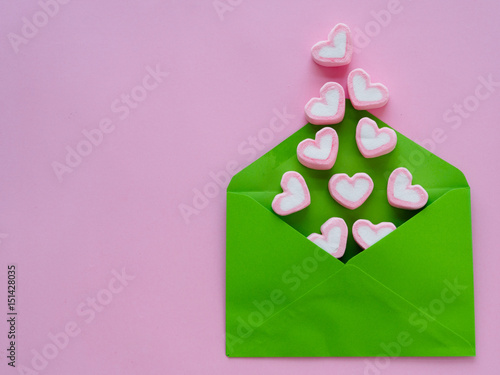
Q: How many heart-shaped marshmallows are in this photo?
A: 10